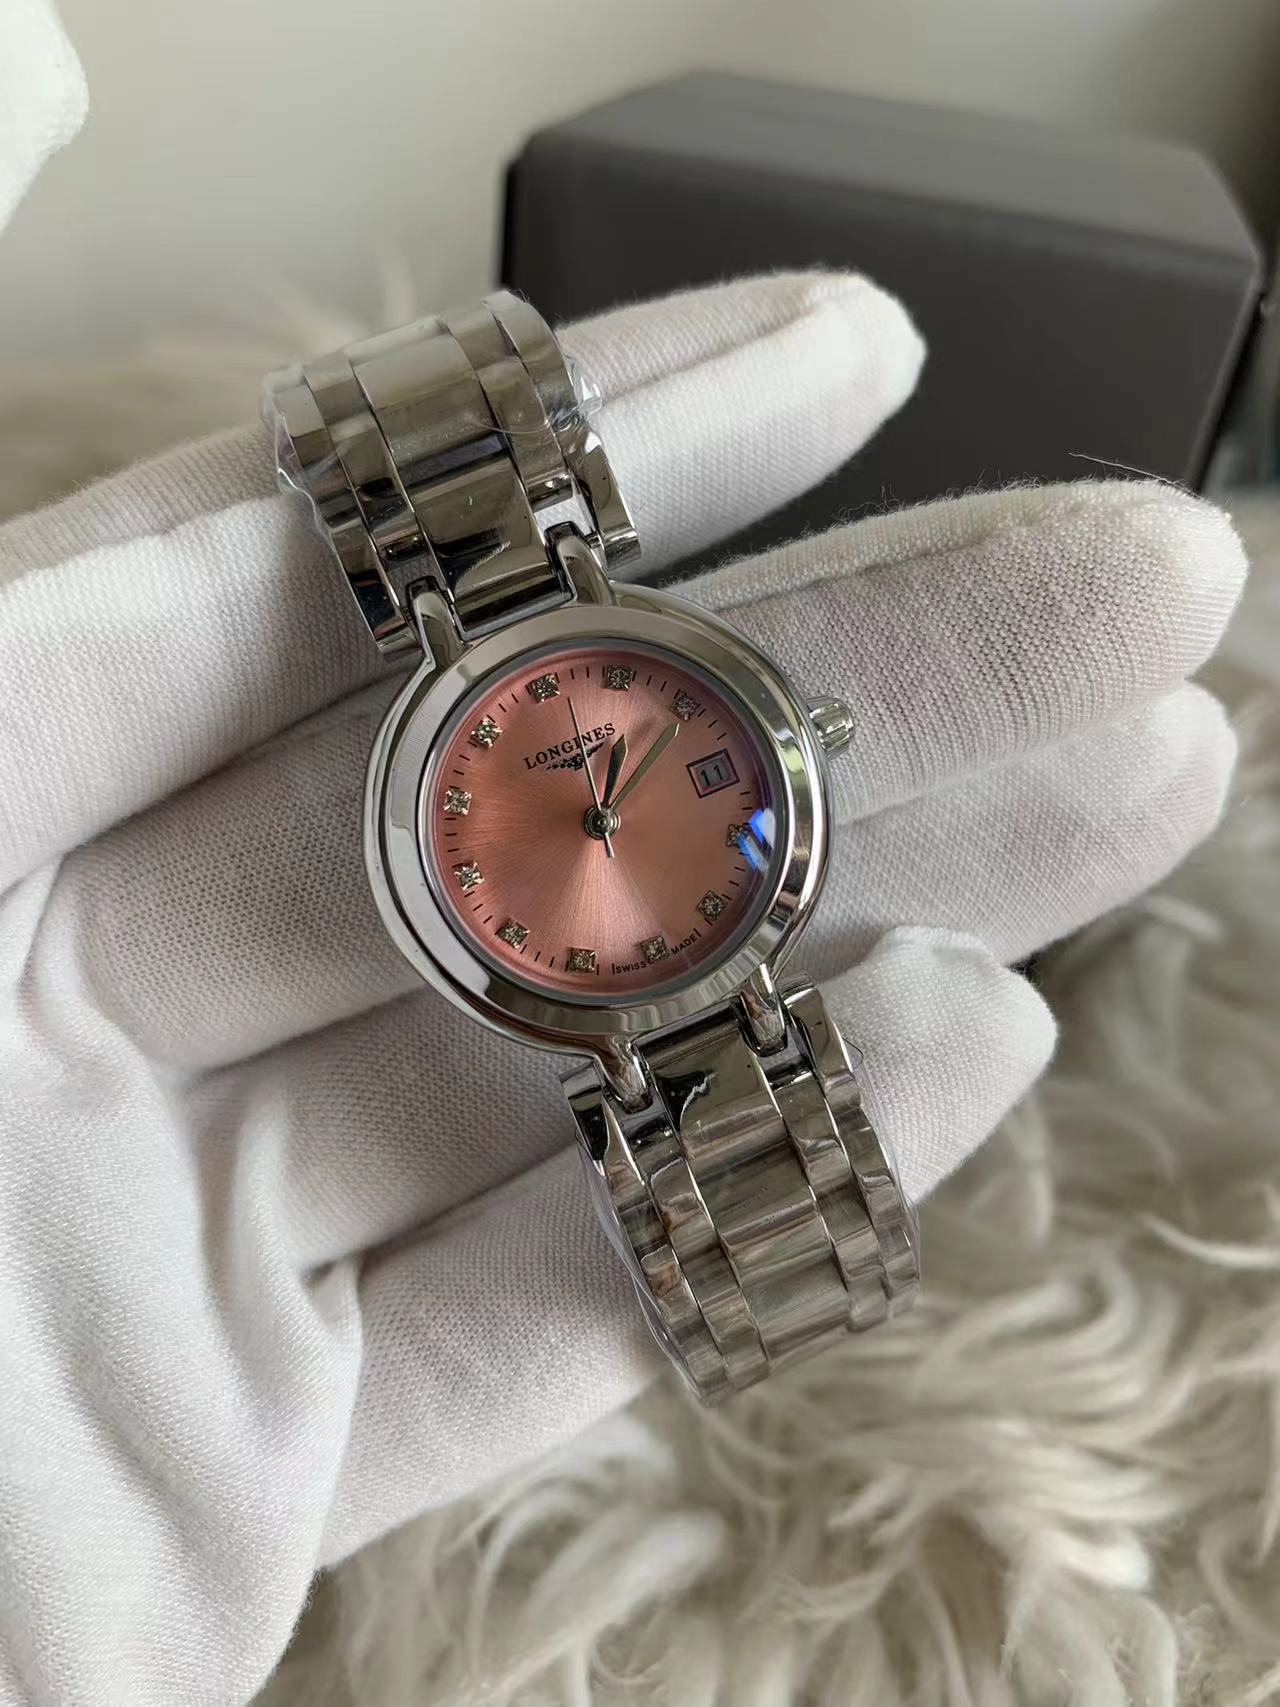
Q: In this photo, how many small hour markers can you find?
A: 11